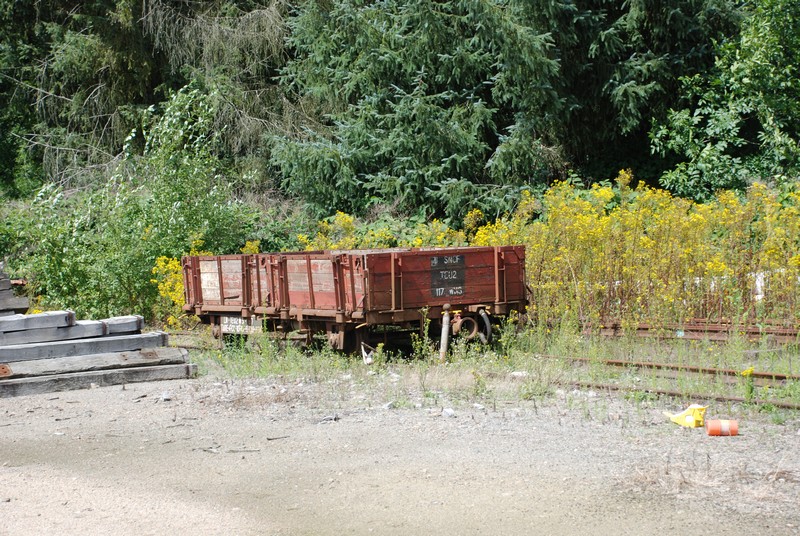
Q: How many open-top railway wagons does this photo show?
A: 1